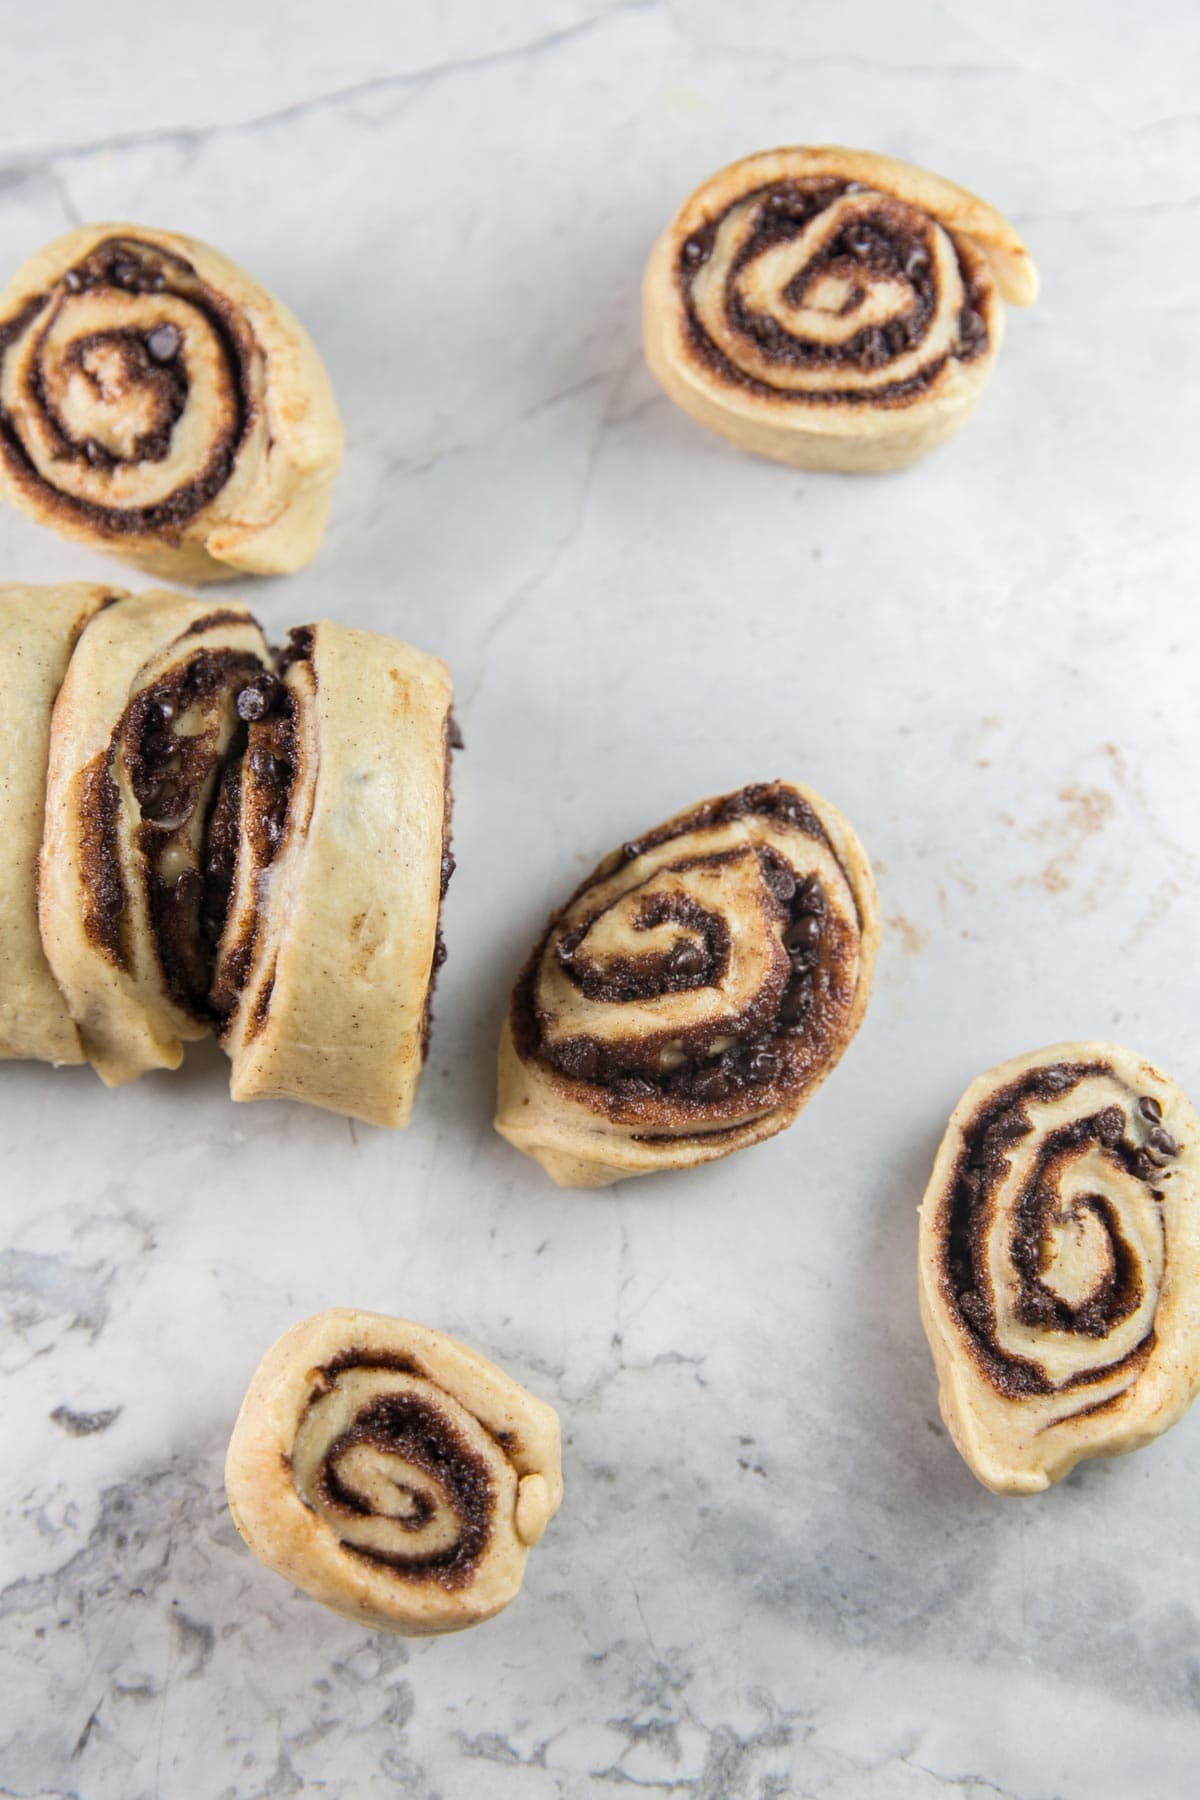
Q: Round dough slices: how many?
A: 5